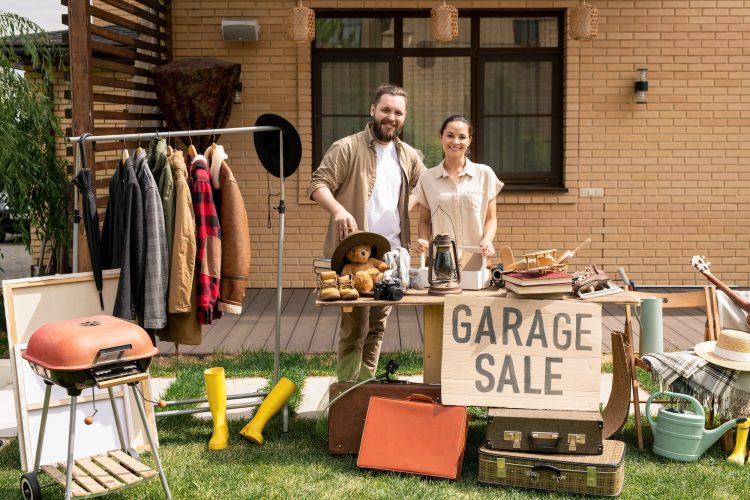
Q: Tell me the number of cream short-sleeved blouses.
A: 1